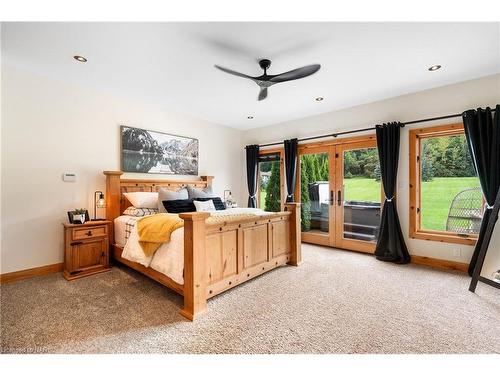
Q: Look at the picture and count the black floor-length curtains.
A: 4